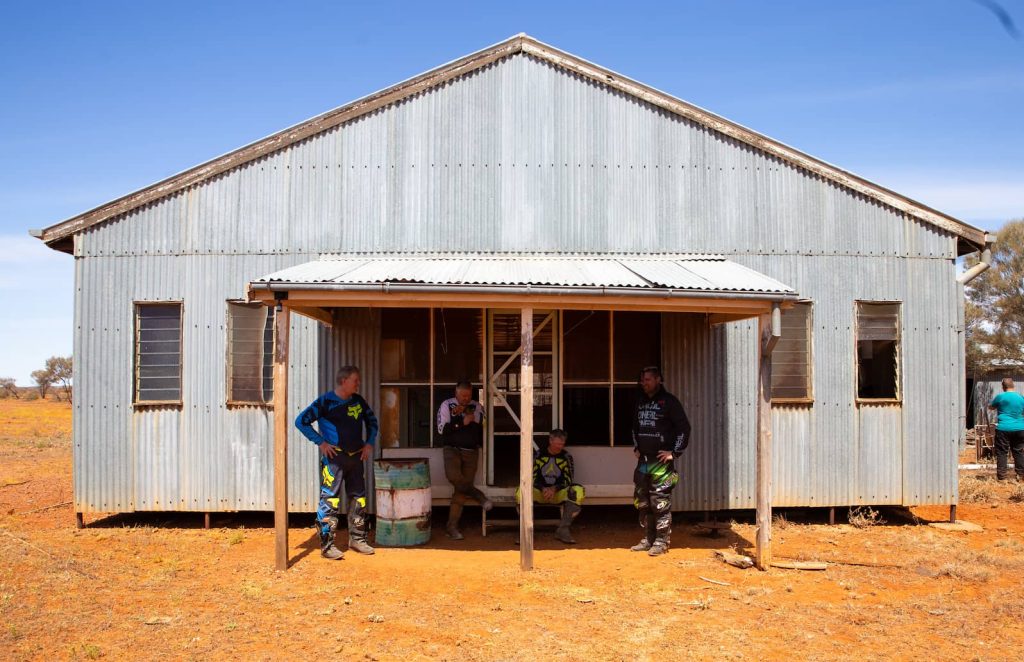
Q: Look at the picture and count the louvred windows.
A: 4